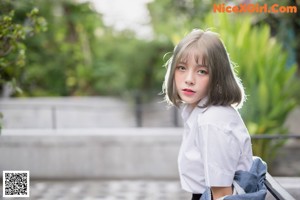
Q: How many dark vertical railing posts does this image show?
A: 3